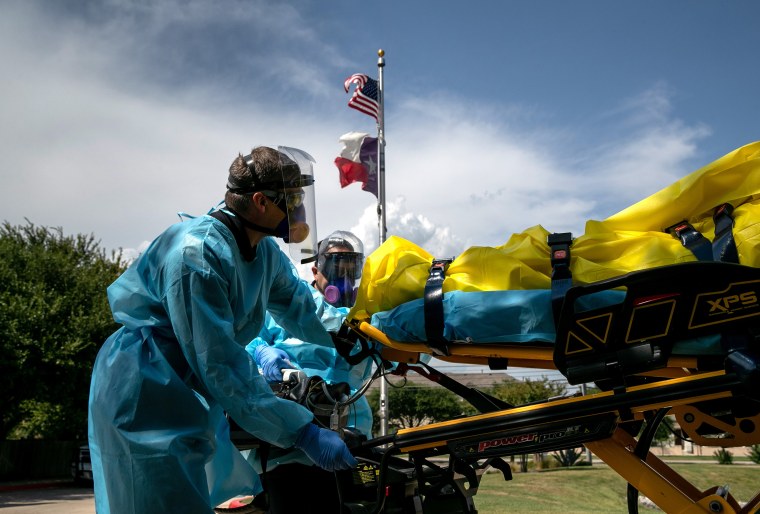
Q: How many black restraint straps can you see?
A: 4